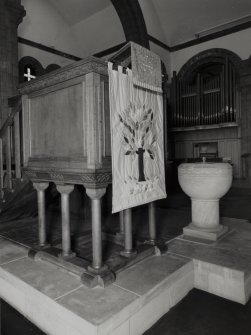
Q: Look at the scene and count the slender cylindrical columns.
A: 6